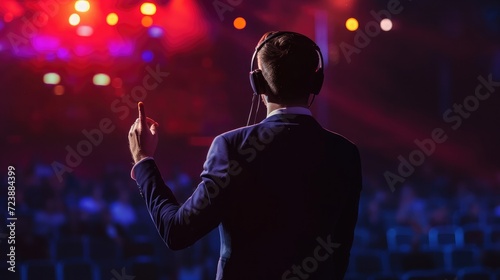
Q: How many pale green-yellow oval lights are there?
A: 2